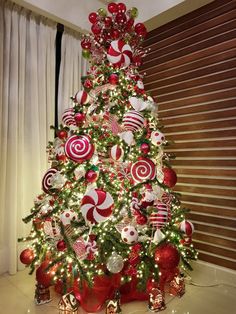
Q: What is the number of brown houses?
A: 5